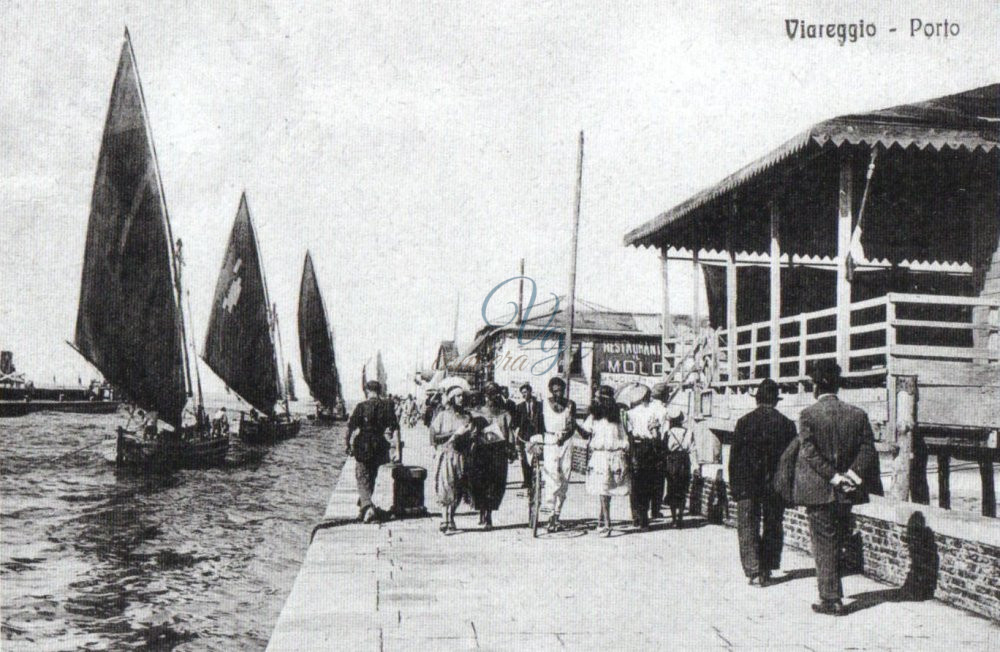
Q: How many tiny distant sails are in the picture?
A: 3